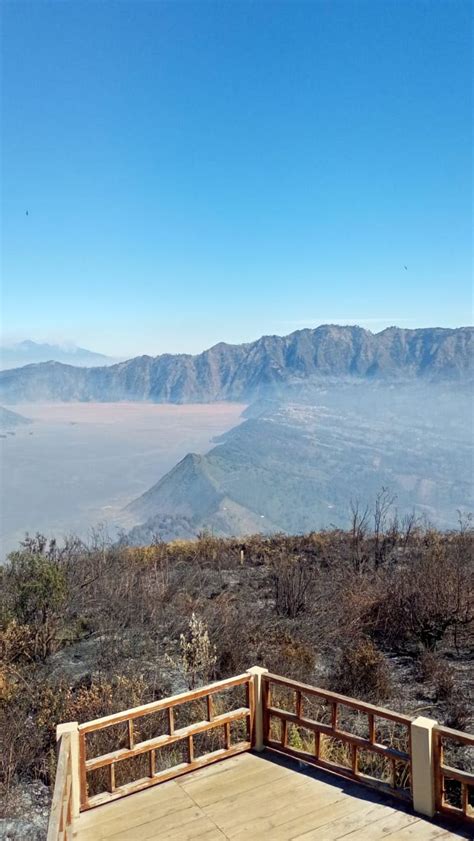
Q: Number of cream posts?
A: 3